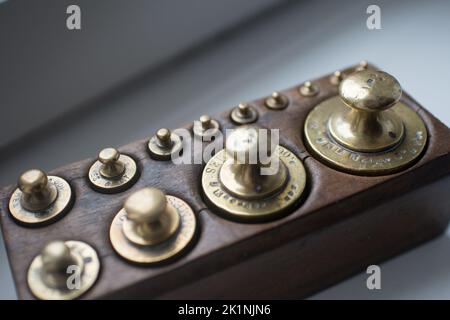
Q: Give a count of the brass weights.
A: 13